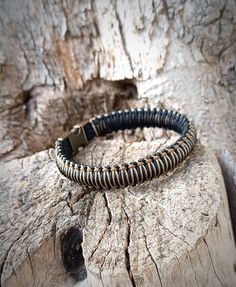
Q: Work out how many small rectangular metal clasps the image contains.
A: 1